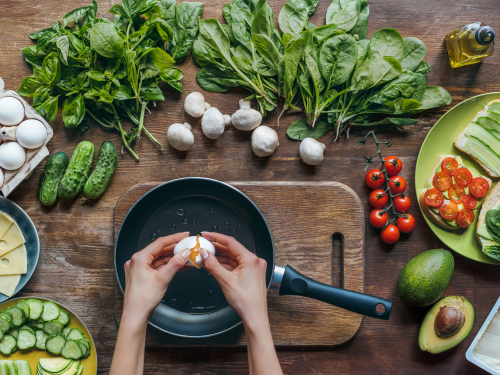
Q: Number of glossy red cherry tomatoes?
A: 8